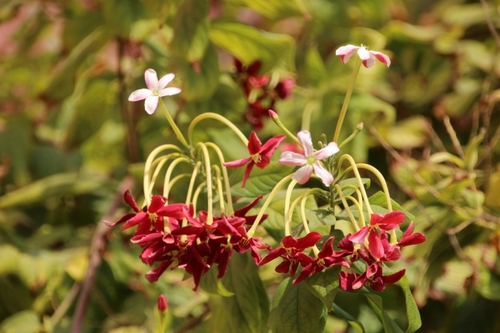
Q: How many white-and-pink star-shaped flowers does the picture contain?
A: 3